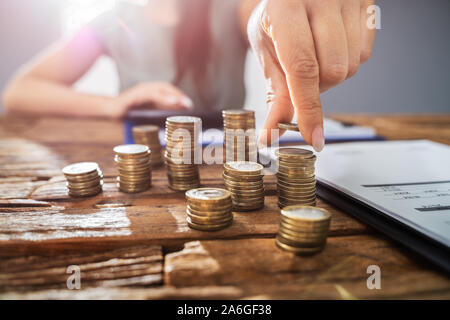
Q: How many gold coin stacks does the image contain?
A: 9